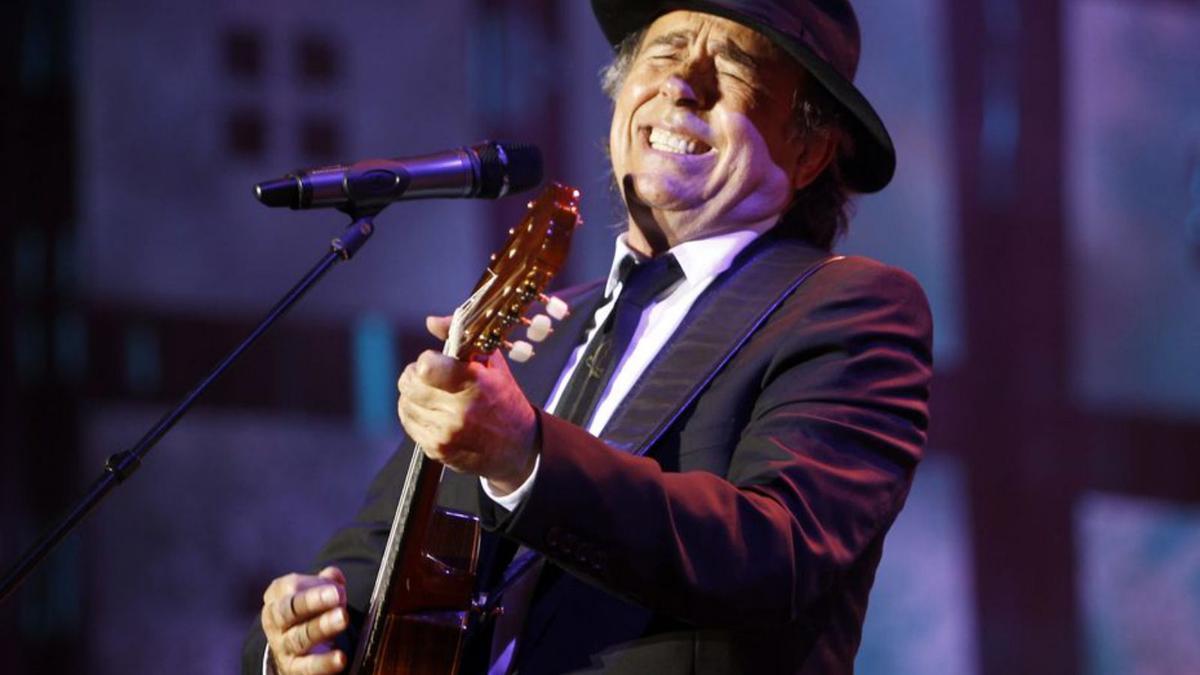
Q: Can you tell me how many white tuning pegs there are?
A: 3